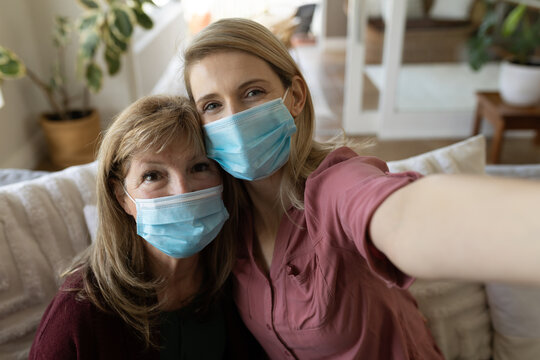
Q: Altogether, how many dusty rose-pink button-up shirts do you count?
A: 1